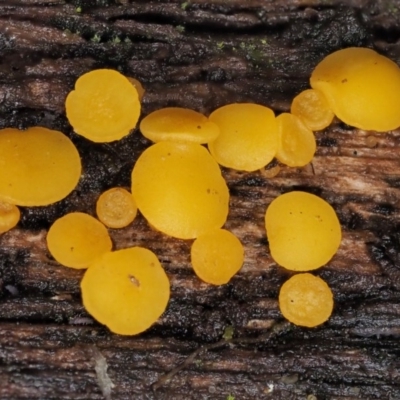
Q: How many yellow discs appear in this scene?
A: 15